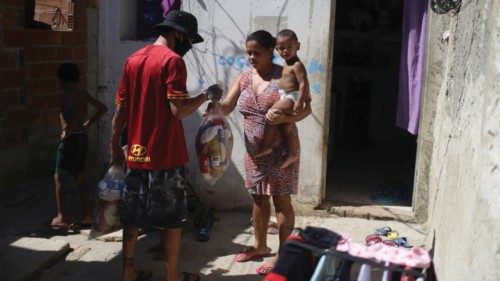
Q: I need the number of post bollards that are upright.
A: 0